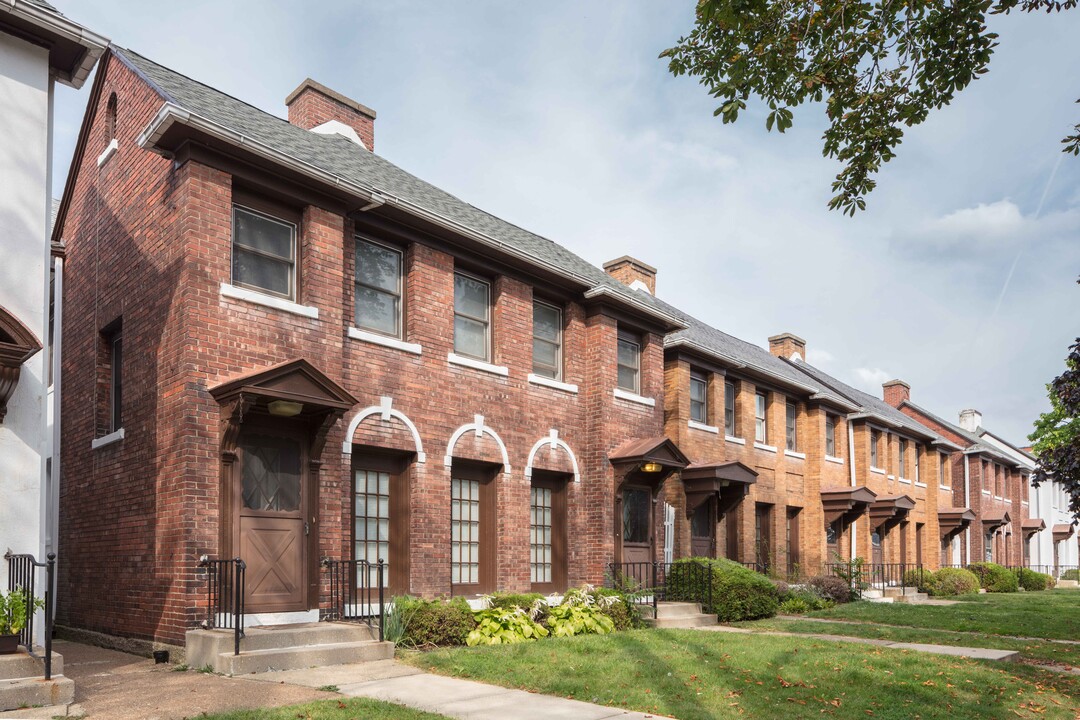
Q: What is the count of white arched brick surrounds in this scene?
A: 3